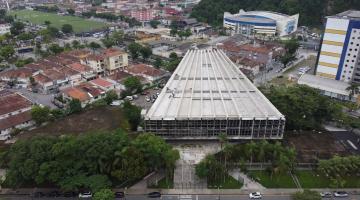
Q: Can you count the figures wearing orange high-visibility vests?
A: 0